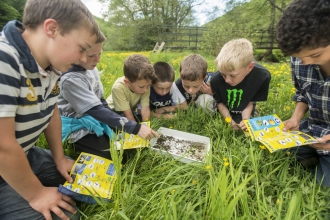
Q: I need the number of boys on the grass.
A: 7